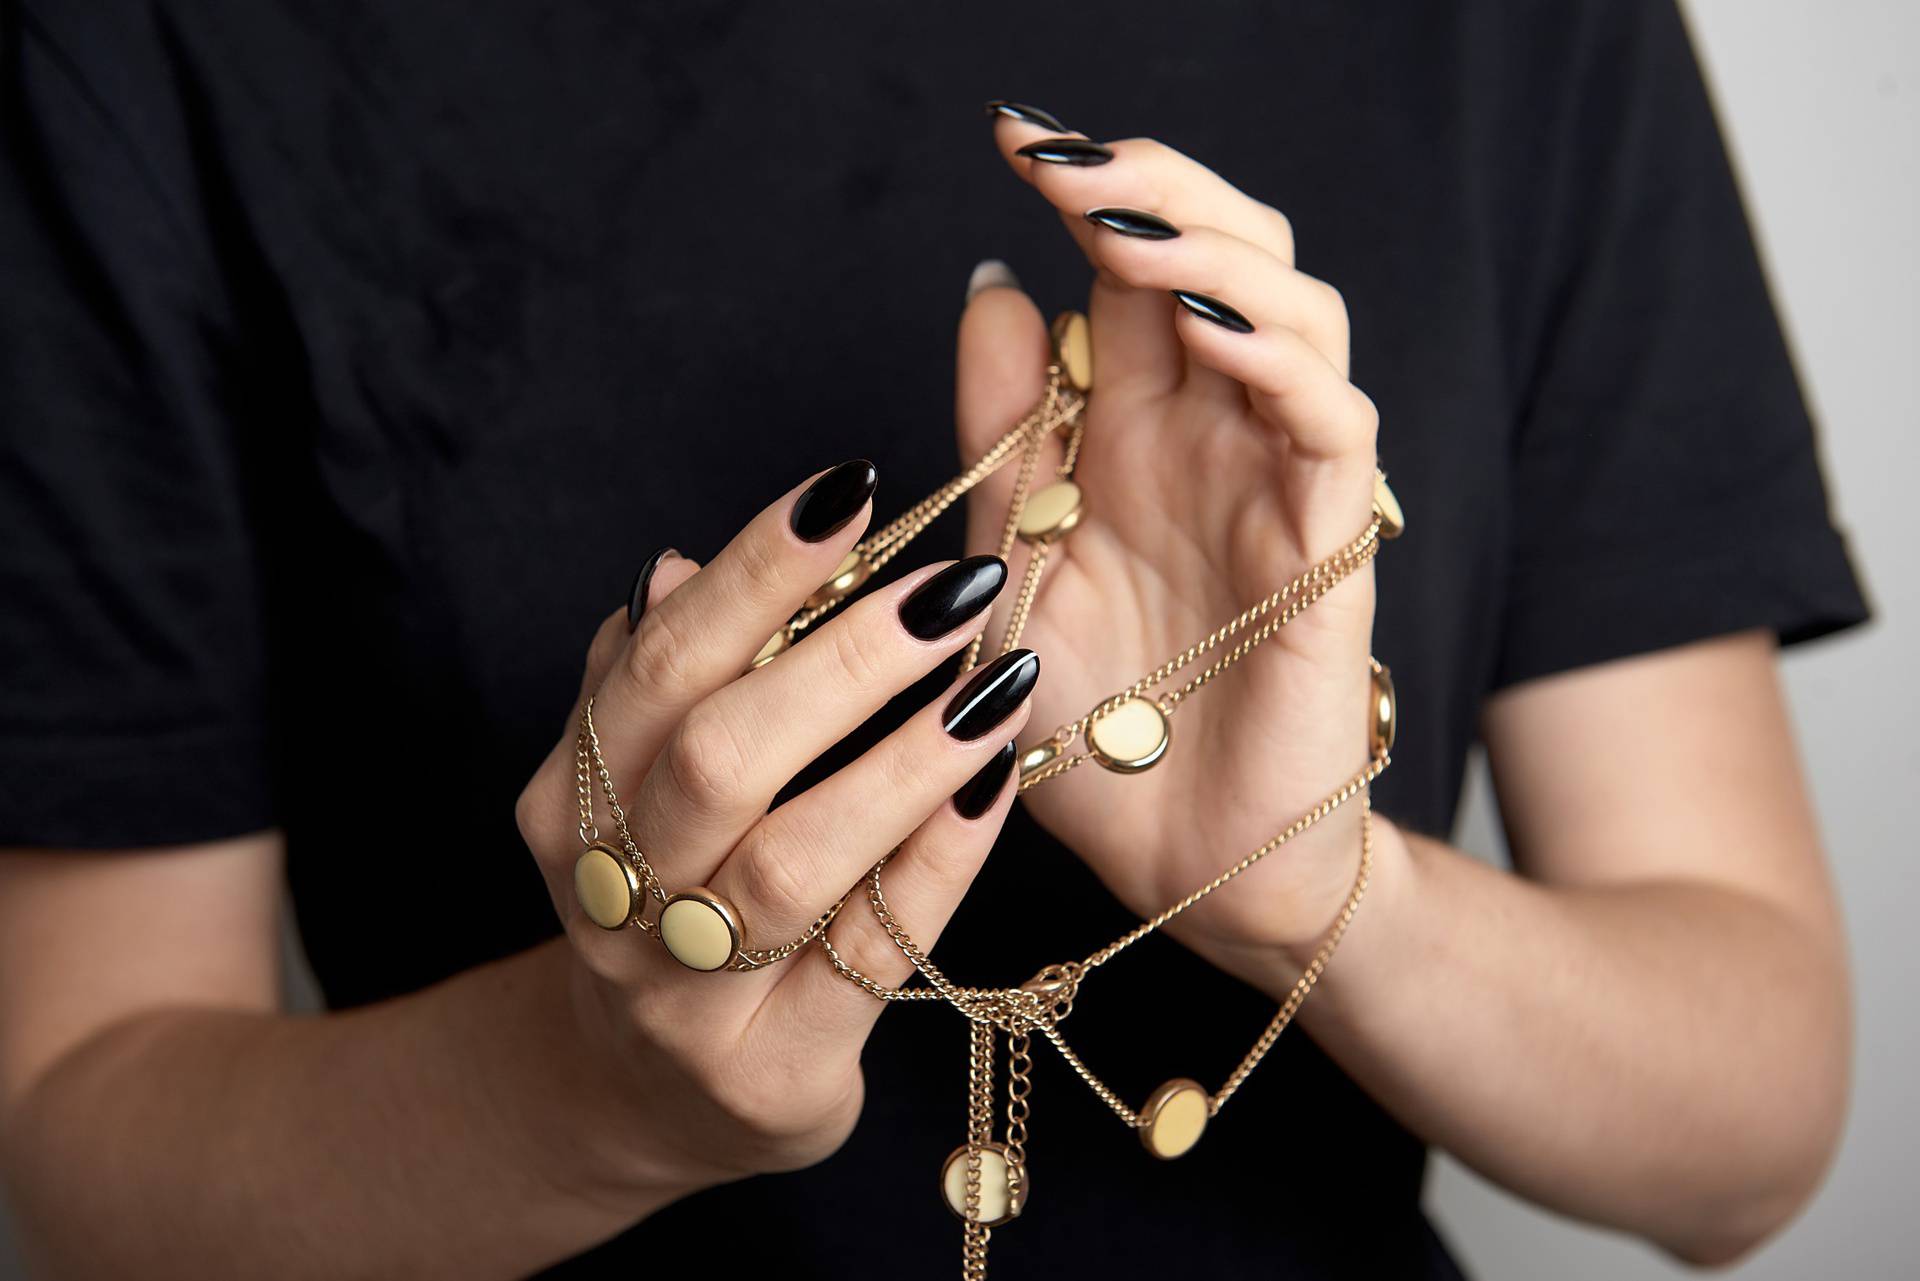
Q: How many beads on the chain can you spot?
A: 12